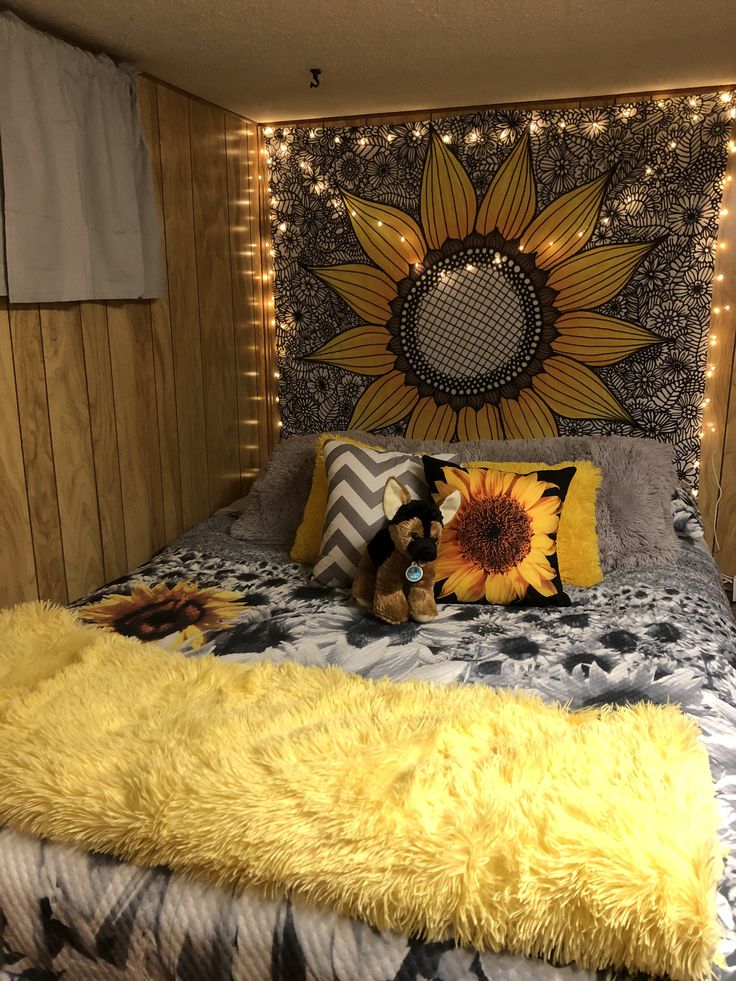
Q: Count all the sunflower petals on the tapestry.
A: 13